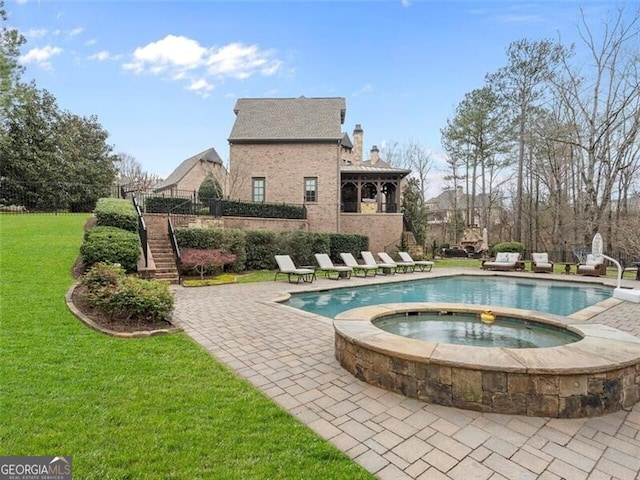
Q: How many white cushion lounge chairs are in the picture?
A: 6